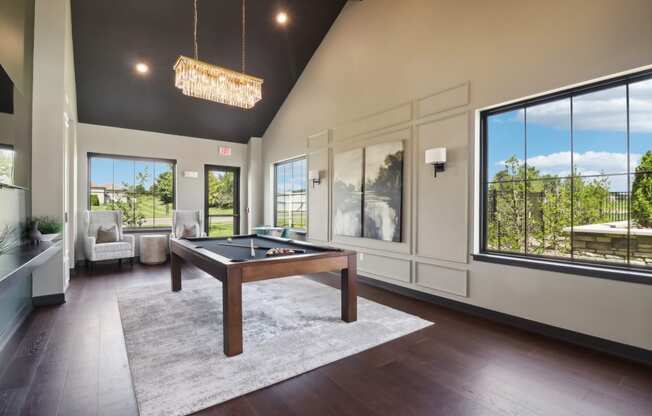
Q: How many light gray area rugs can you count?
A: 1